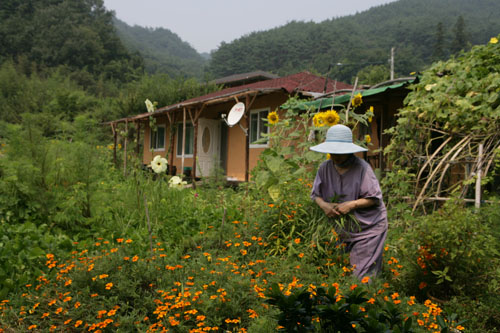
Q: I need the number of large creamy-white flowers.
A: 3